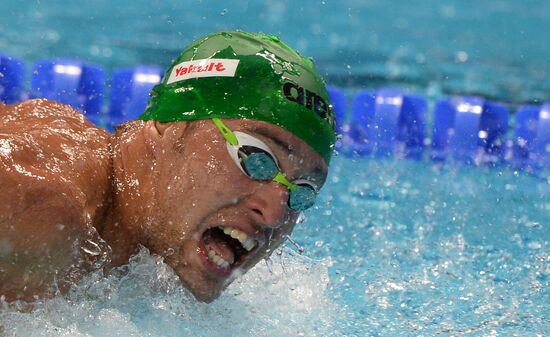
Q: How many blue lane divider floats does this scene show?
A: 7